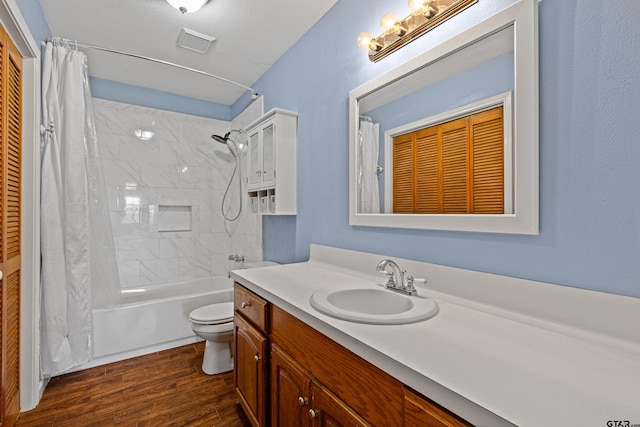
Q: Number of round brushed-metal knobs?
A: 4